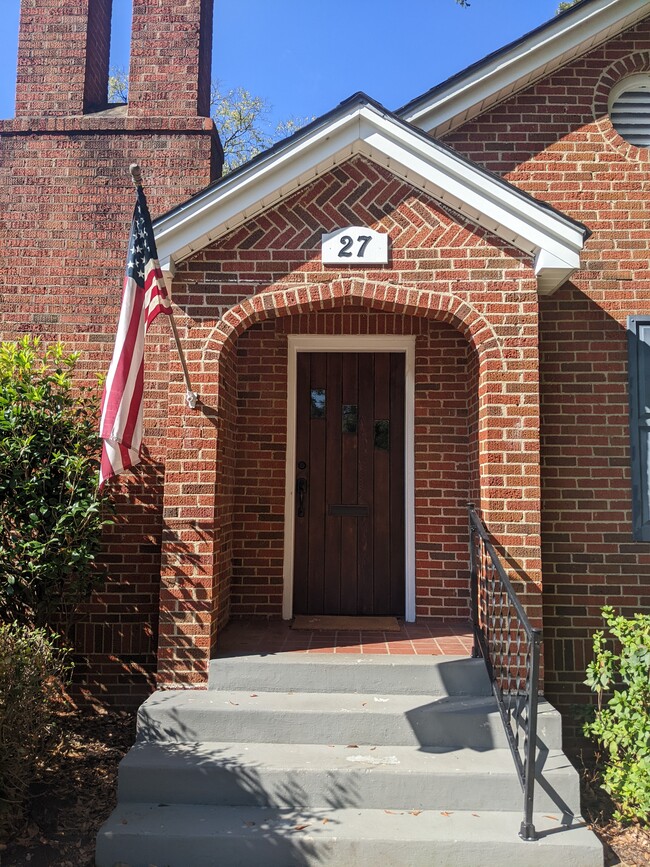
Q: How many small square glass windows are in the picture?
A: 3